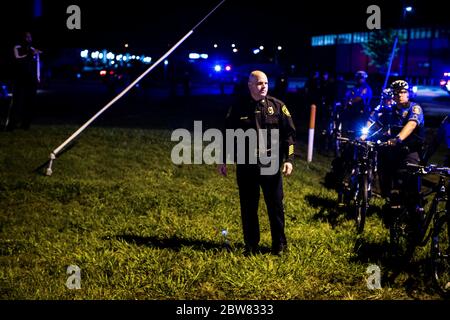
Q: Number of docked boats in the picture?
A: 0